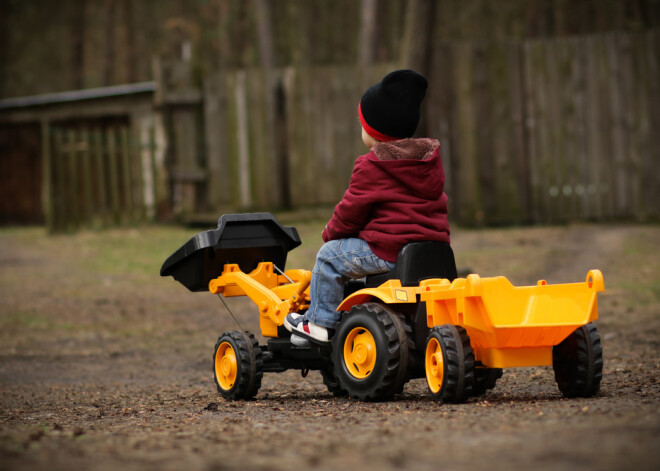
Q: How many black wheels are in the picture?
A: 6